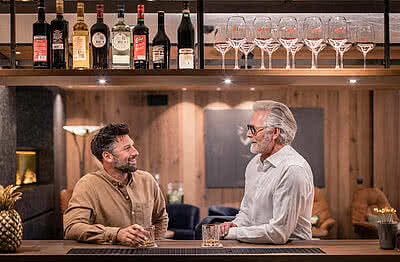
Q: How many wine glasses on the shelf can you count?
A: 12